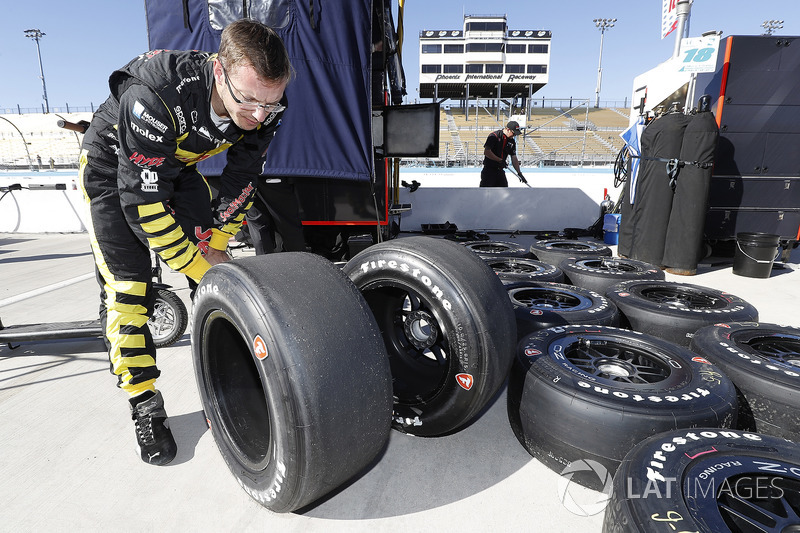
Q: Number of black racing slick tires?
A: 11